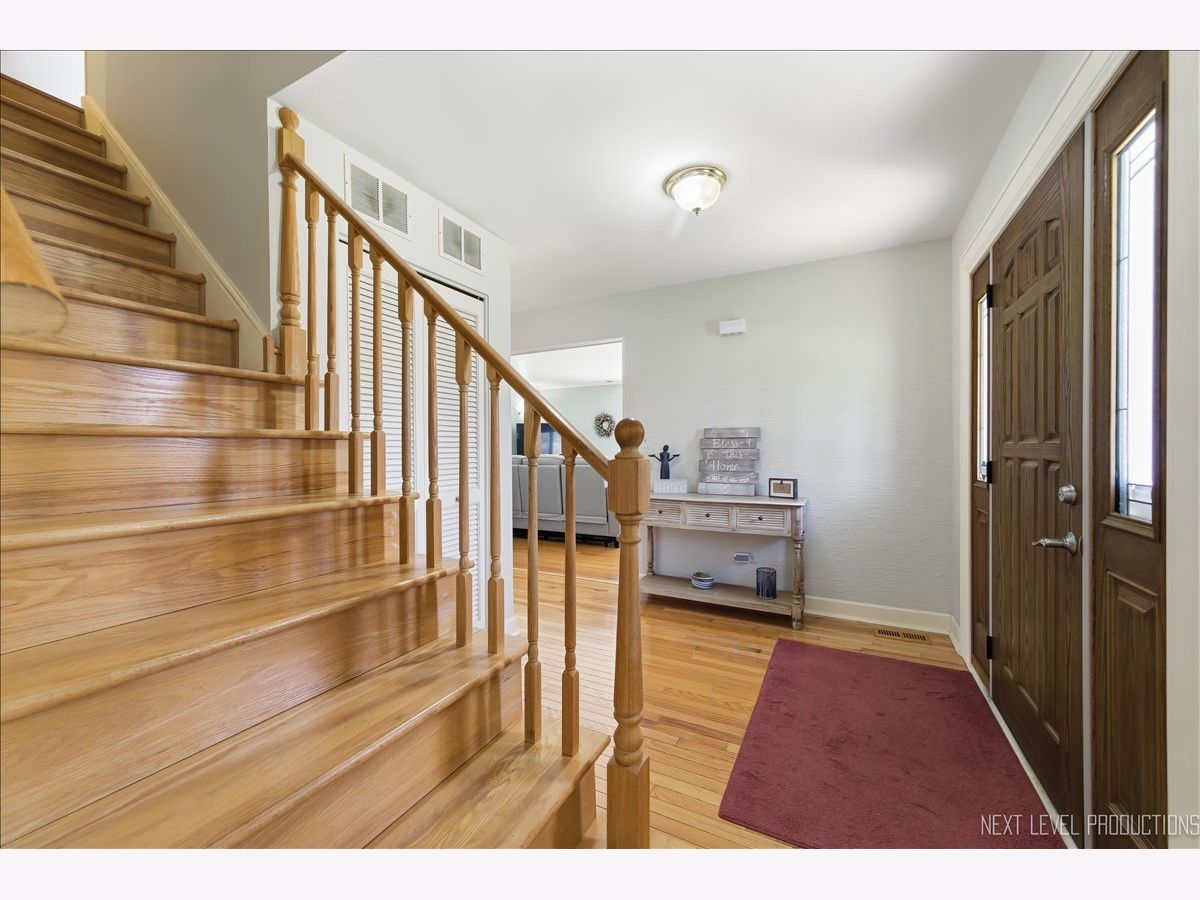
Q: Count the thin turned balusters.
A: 10